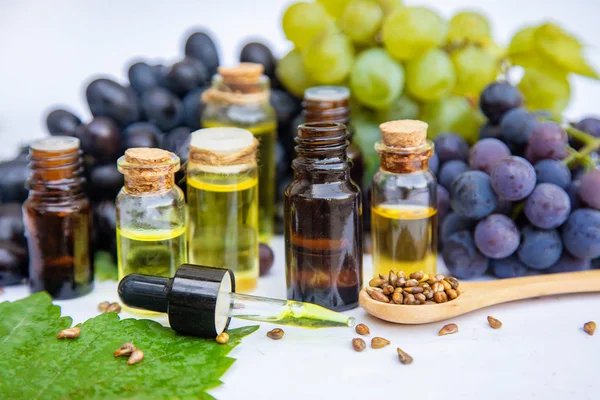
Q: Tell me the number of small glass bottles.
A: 7